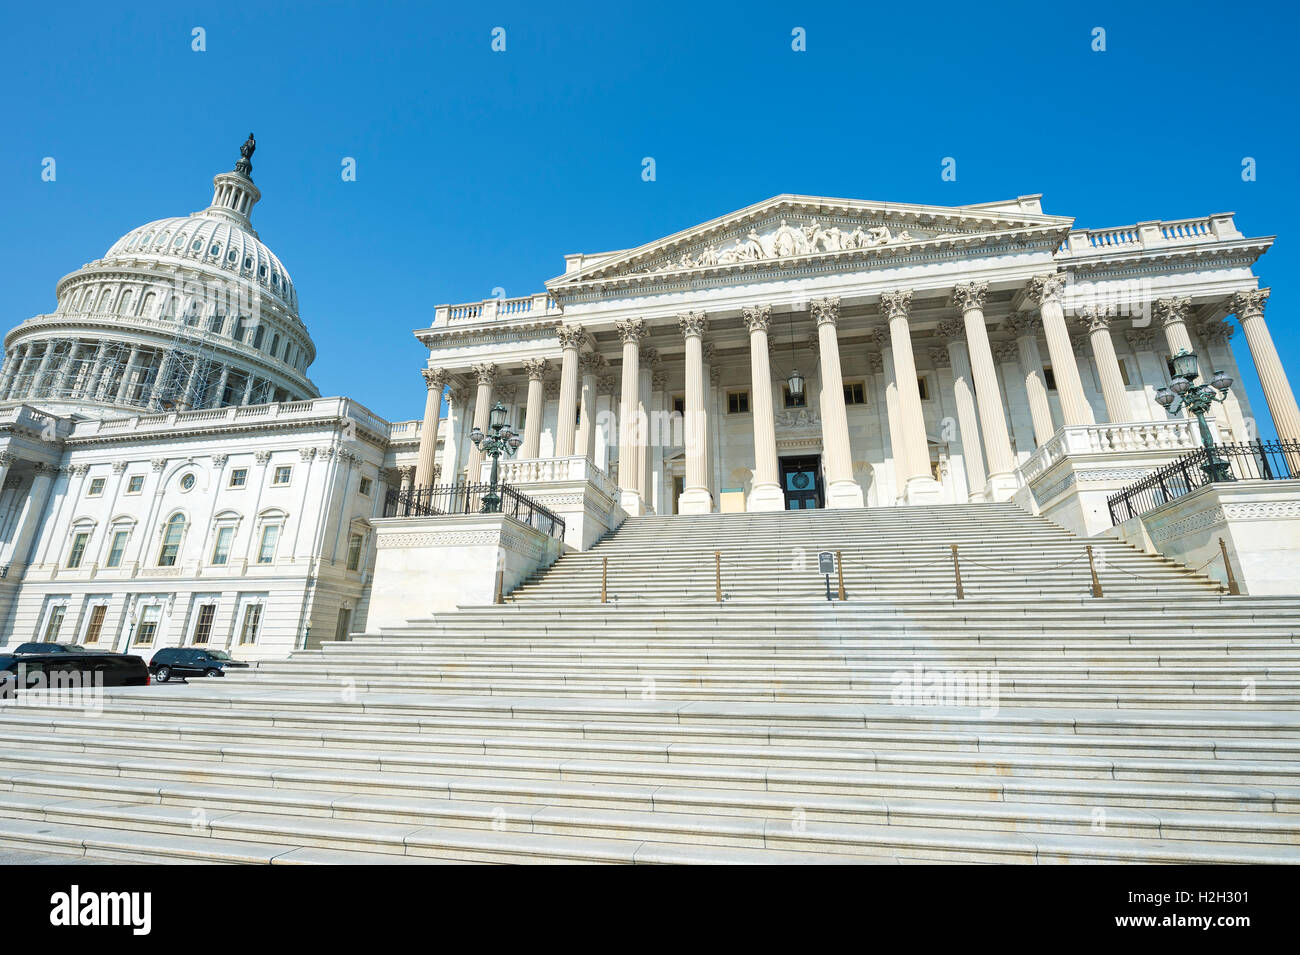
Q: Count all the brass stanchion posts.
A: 7